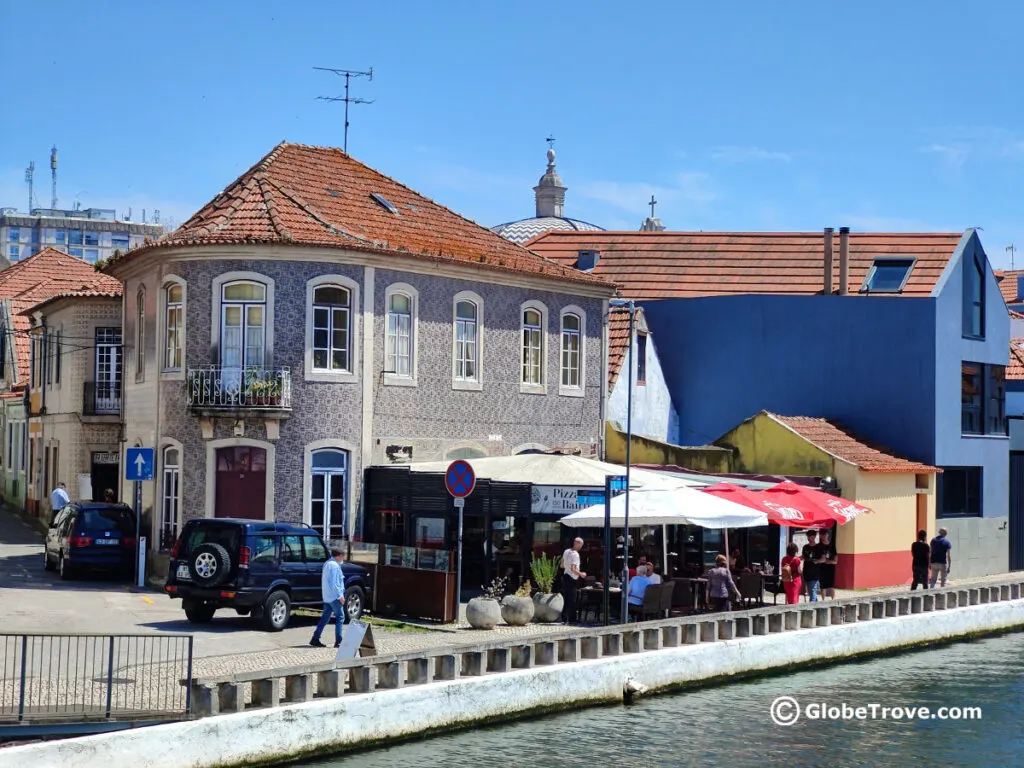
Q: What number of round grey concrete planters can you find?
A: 3